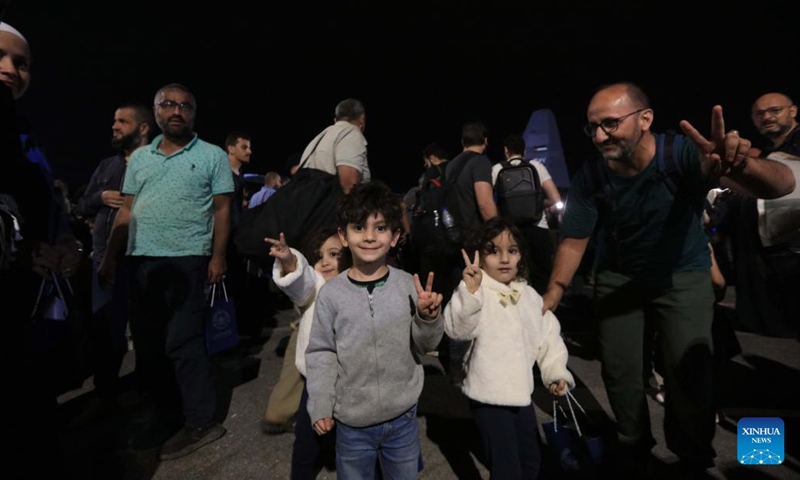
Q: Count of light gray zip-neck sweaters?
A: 1